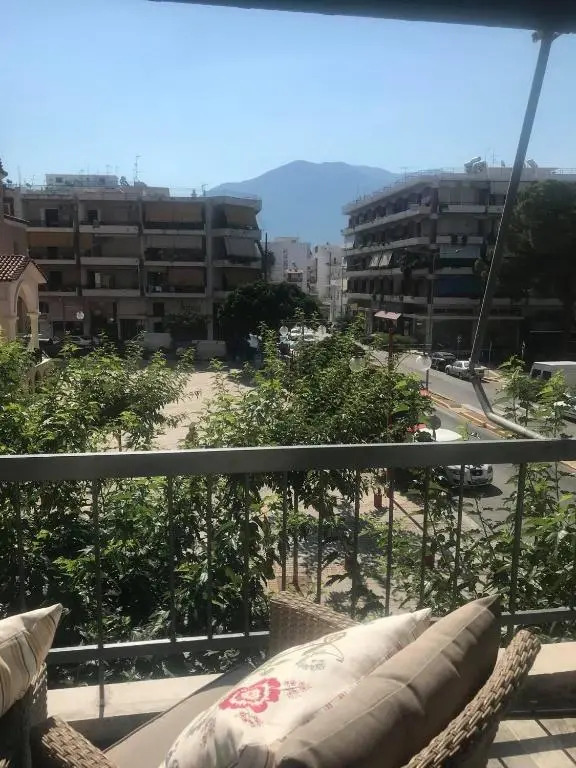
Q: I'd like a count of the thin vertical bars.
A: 12